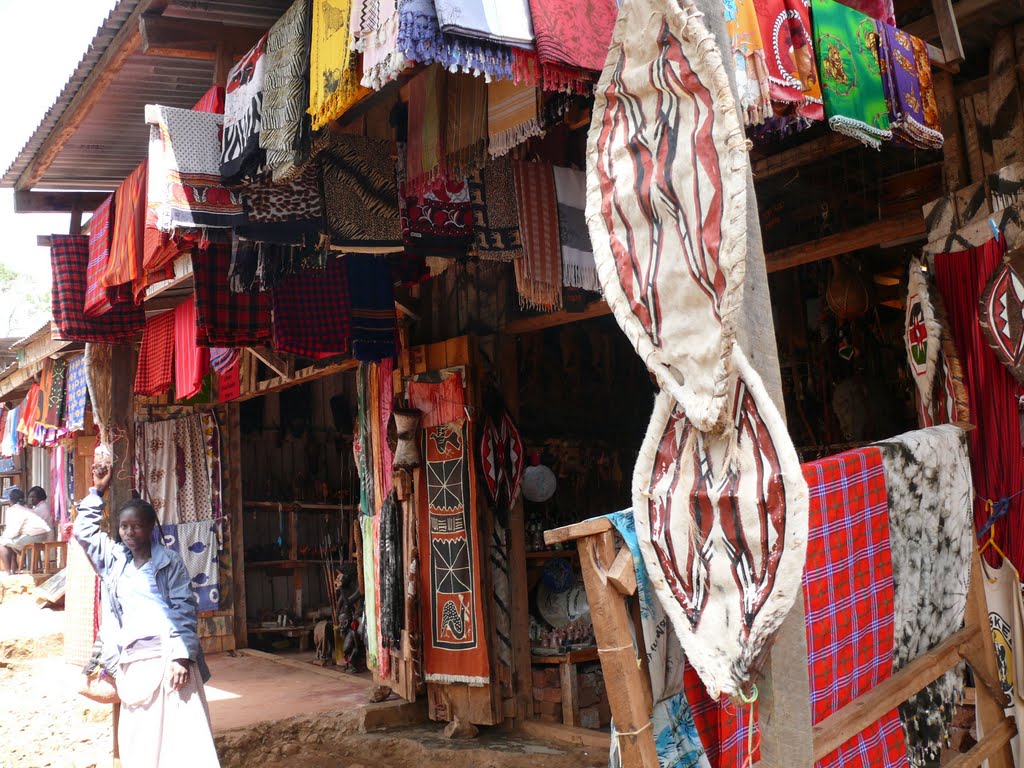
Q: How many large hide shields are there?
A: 2